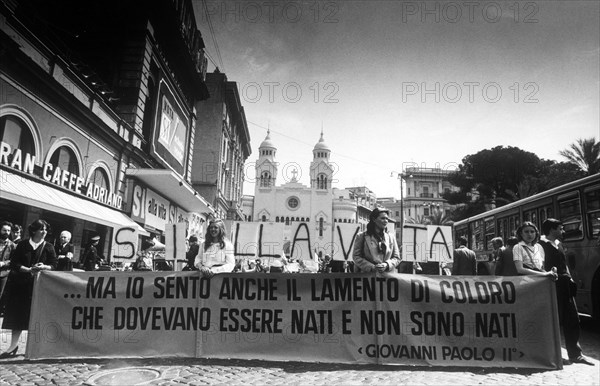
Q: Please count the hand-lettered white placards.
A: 8